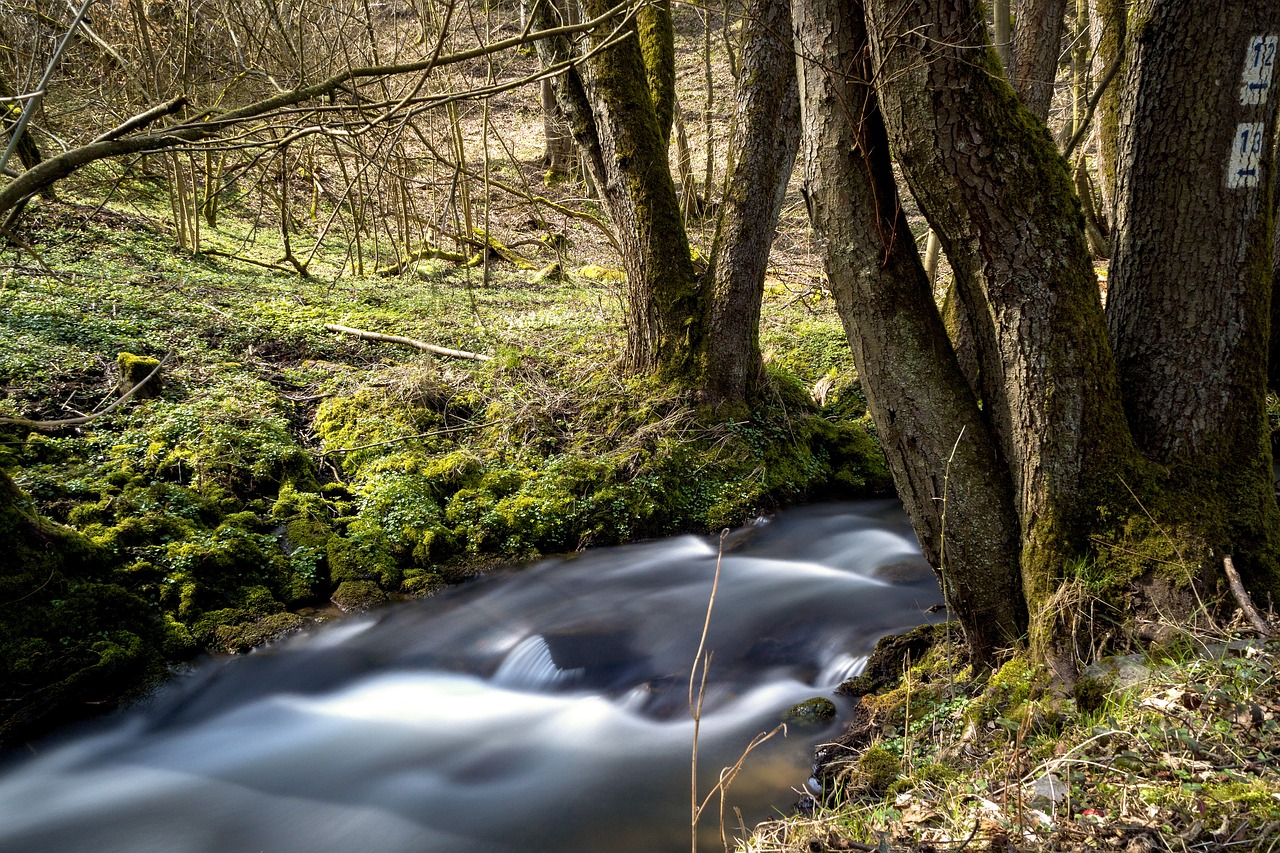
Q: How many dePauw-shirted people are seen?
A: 0